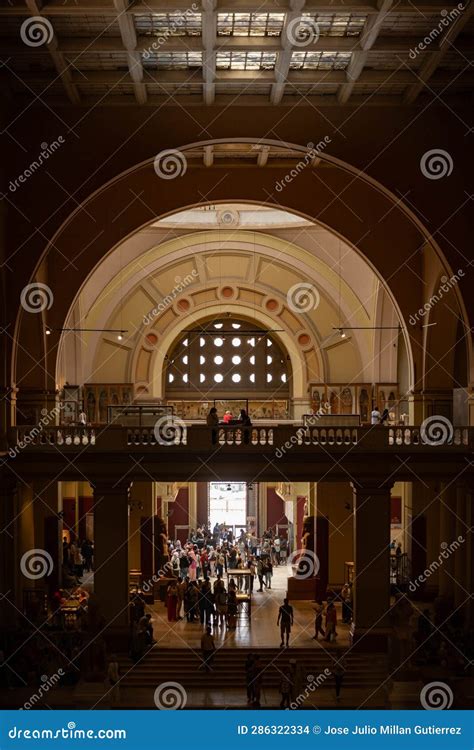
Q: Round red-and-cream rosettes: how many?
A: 5